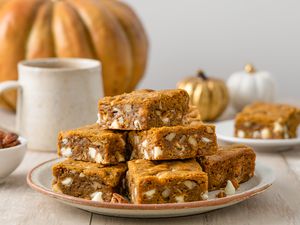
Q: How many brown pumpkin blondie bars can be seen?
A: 7